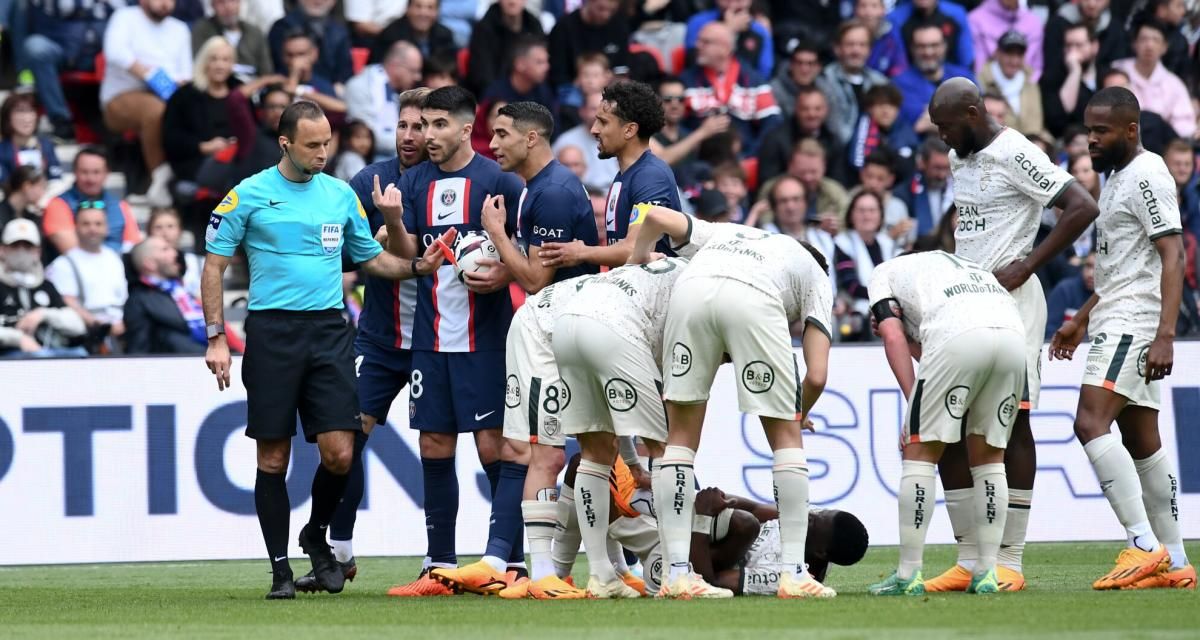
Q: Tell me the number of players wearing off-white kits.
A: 7